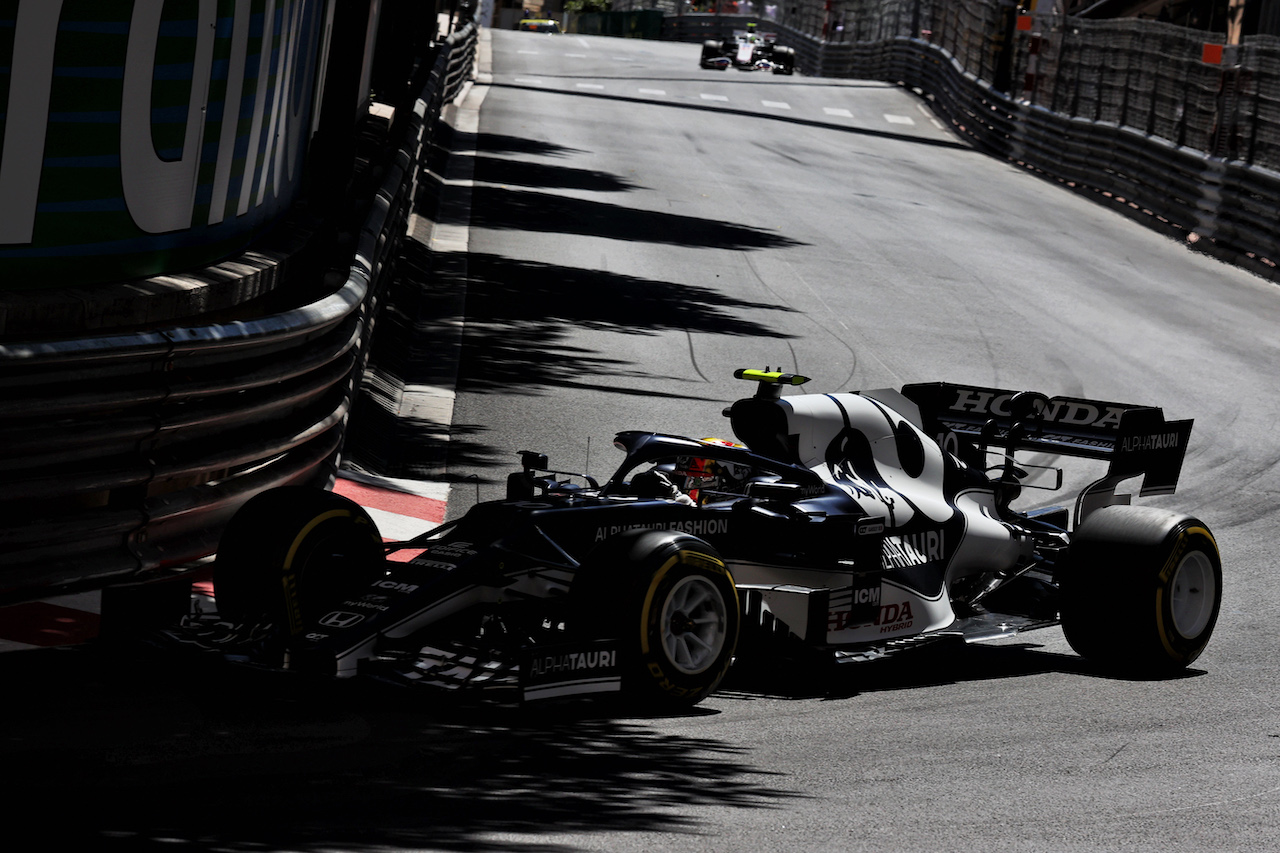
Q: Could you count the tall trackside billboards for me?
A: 1